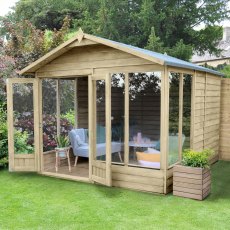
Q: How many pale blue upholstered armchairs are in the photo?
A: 1